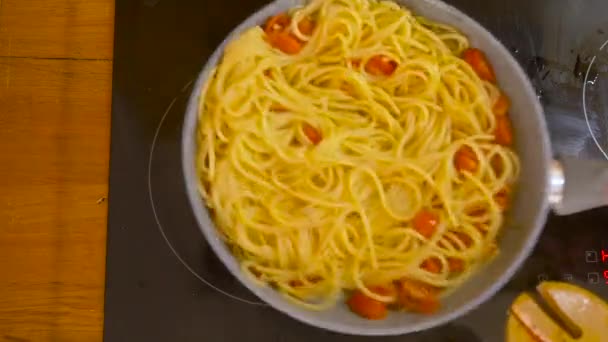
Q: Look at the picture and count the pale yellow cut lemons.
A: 0